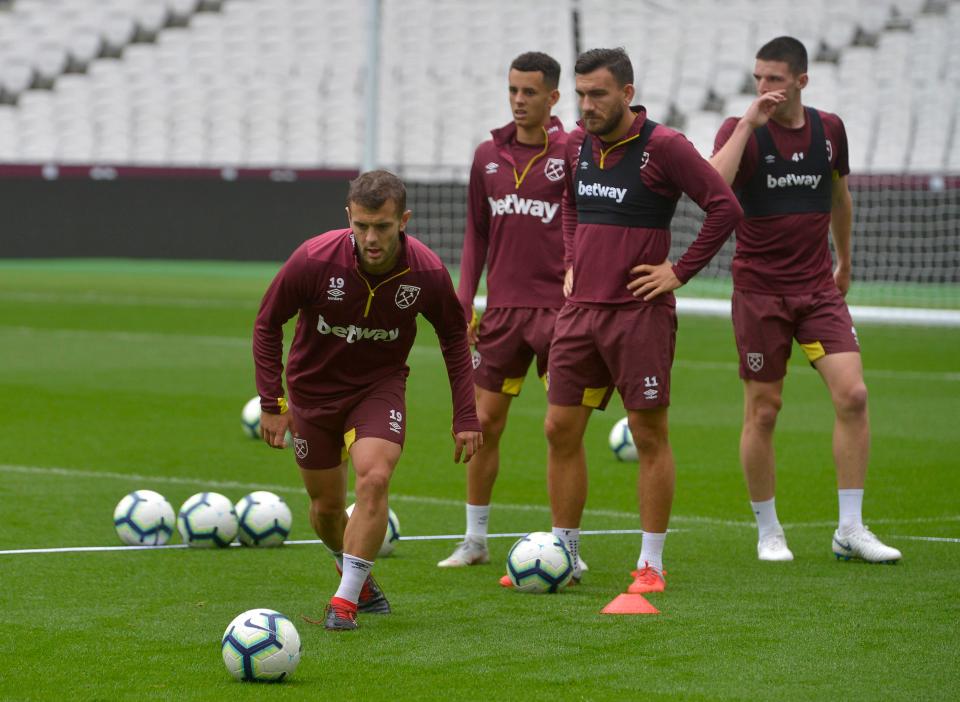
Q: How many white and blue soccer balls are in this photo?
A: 8